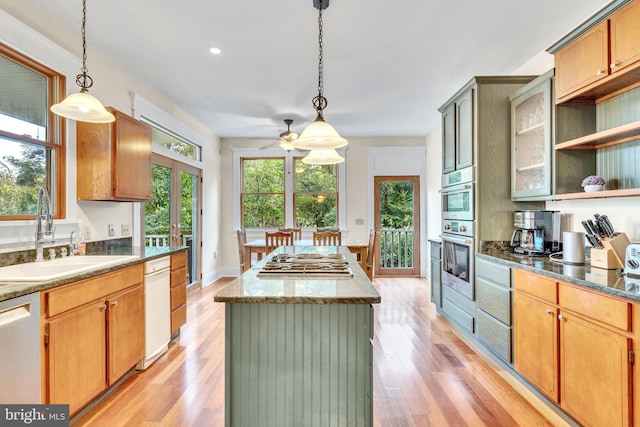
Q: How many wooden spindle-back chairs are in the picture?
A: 6